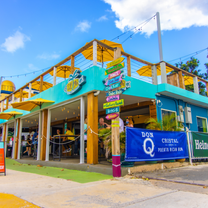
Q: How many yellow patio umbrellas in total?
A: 8